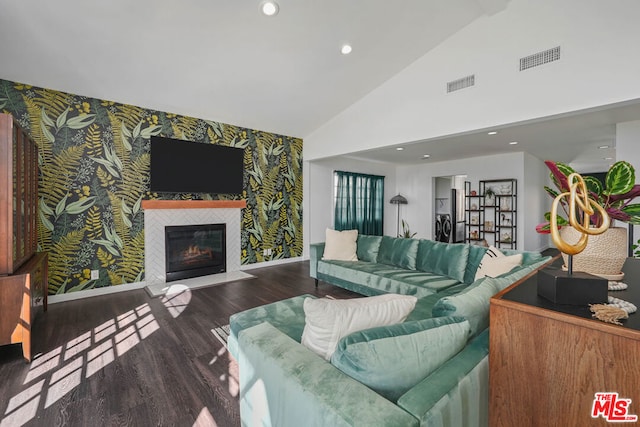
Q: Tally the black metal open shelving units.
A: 1